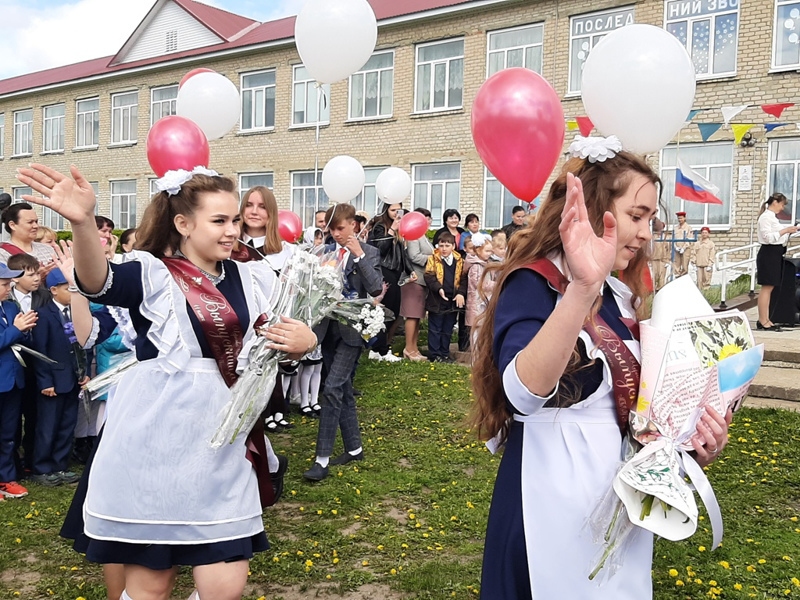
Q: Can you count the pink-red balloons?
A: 5